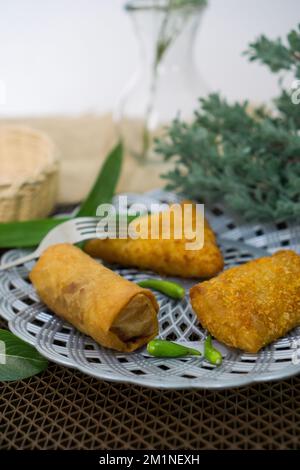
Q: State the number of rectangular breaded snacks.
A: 1